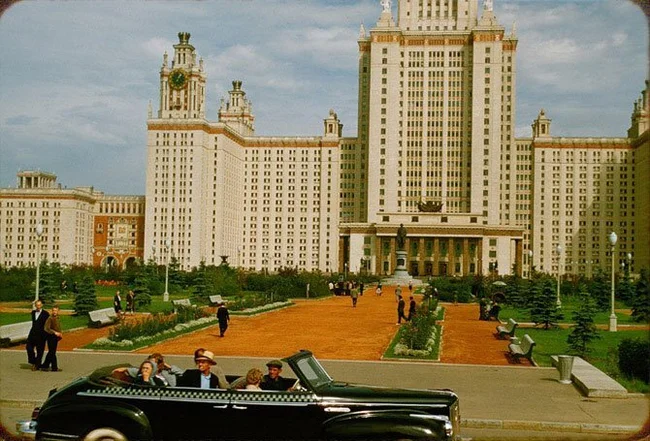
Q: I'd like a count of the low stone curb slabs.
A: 1